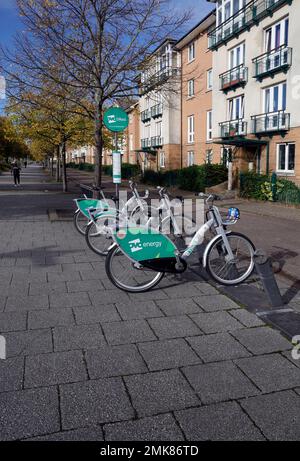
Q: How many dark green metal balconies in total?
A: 10